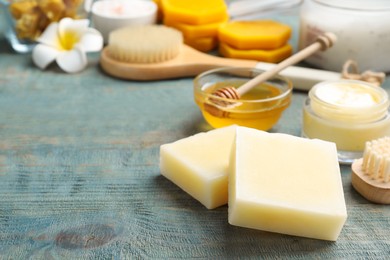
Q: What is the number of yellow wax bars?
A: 5